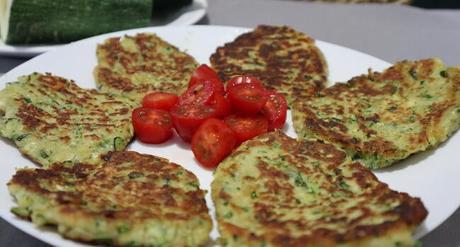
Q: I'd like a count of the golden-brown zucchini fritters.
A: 6